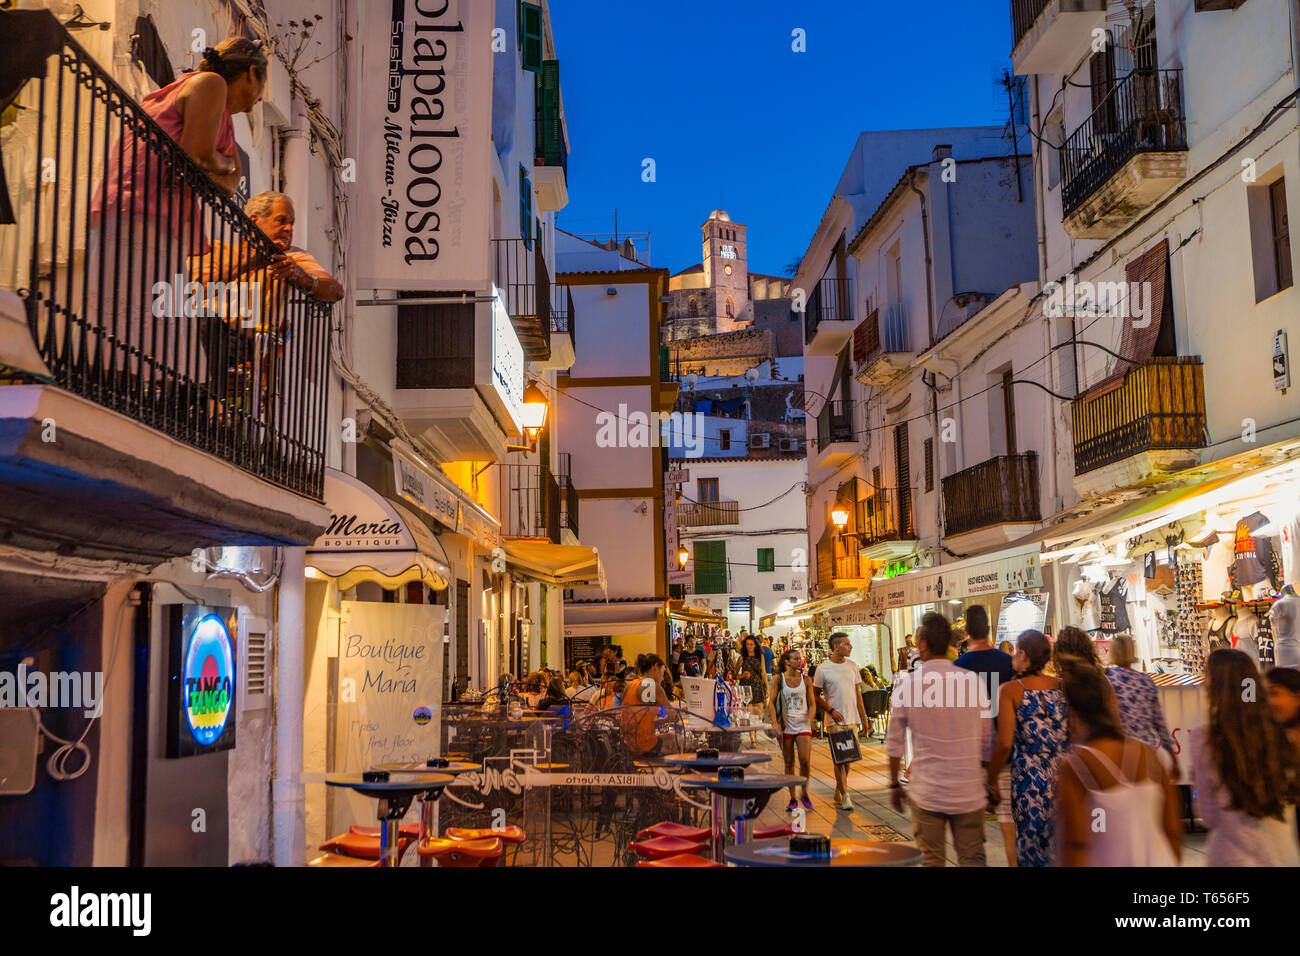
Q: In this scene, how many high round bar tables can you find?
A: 5